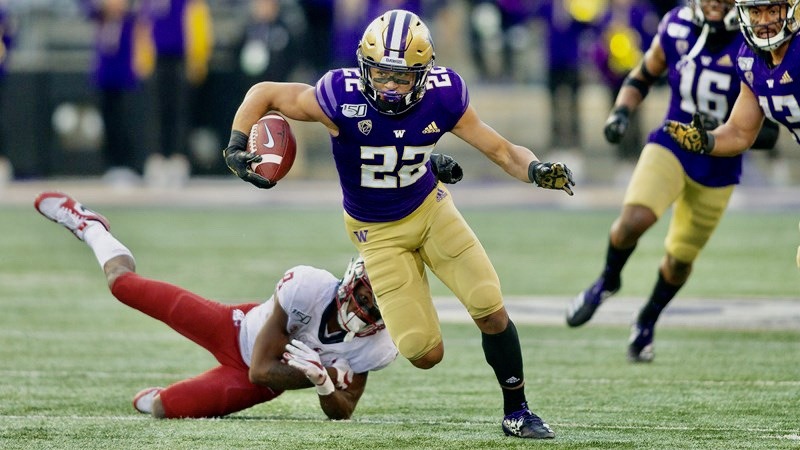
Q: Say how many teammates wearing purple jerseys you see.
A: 3